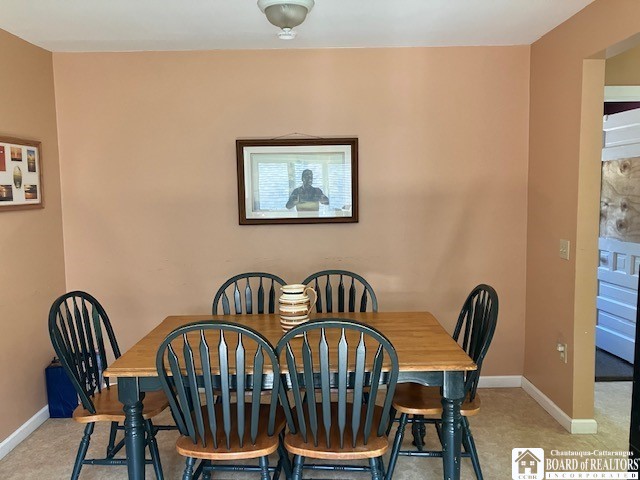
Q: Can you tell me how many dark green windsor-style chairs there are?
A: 6